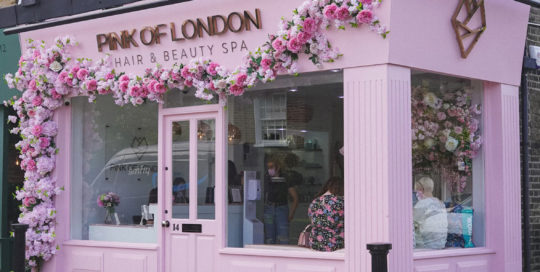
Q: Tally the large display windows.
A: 3